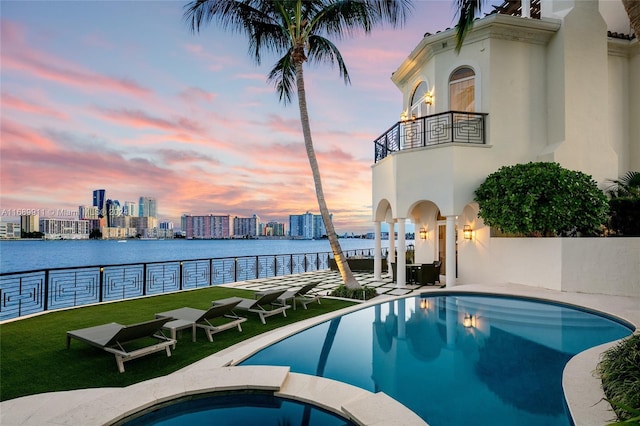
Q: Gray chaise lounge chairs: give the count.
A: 4